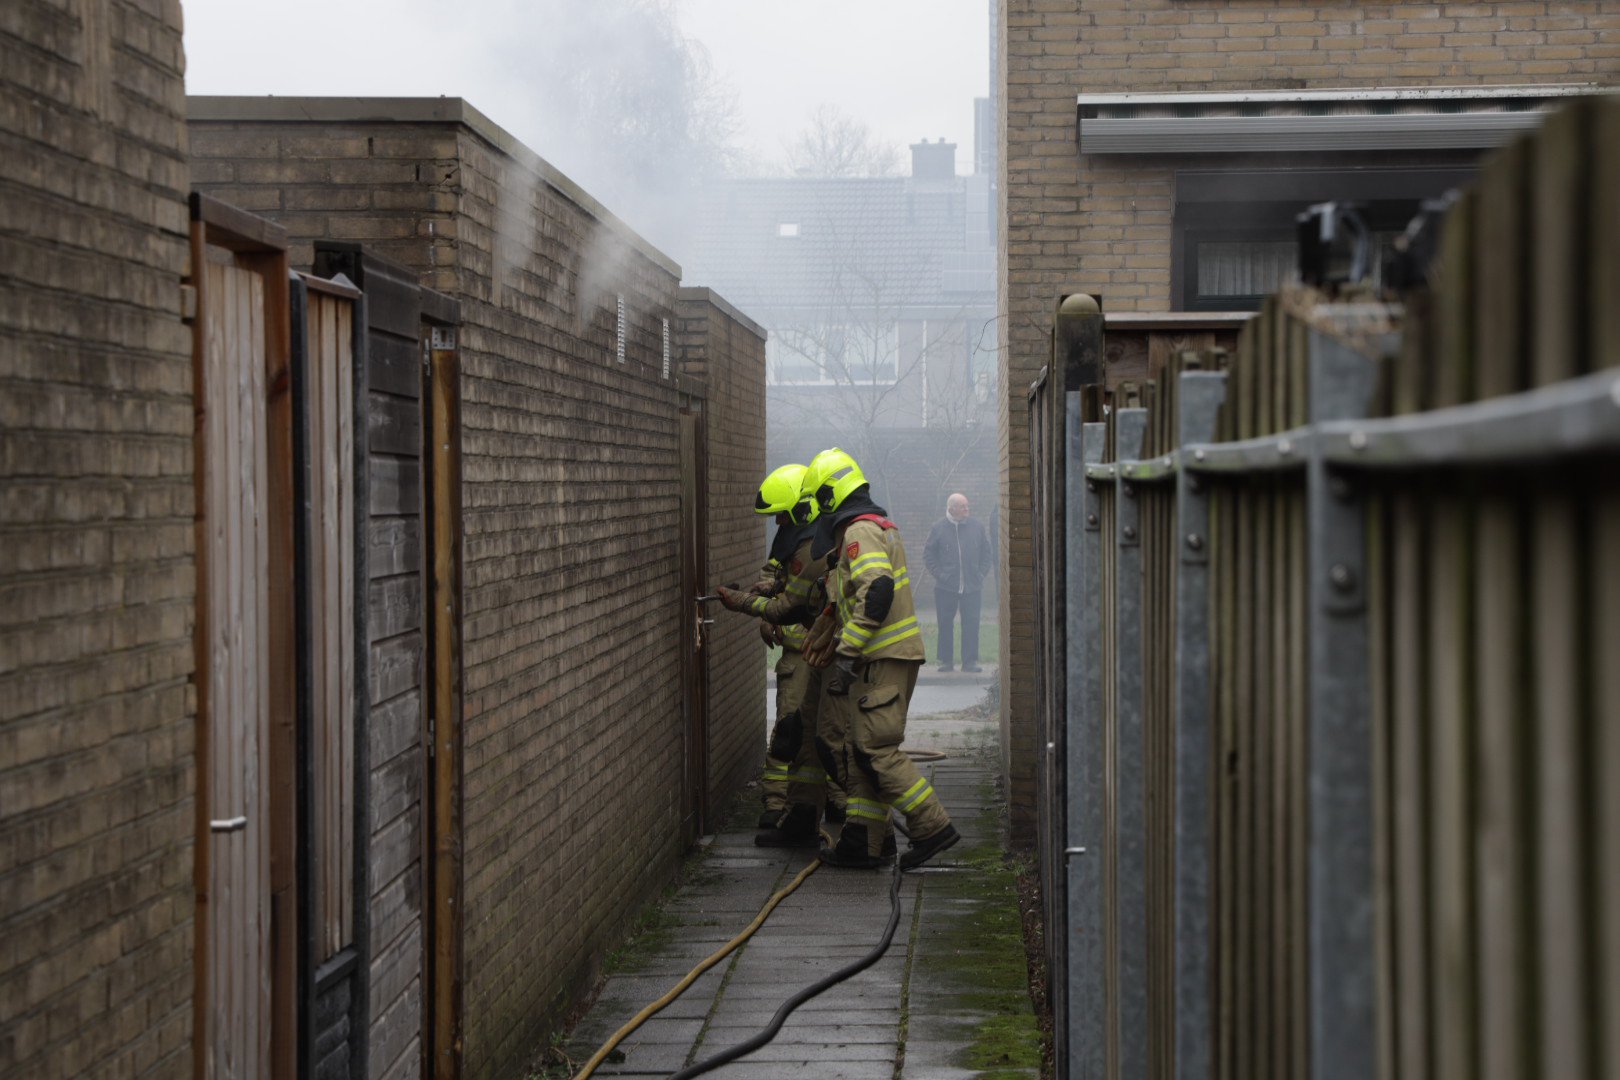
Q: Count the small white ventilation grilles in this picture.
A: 2